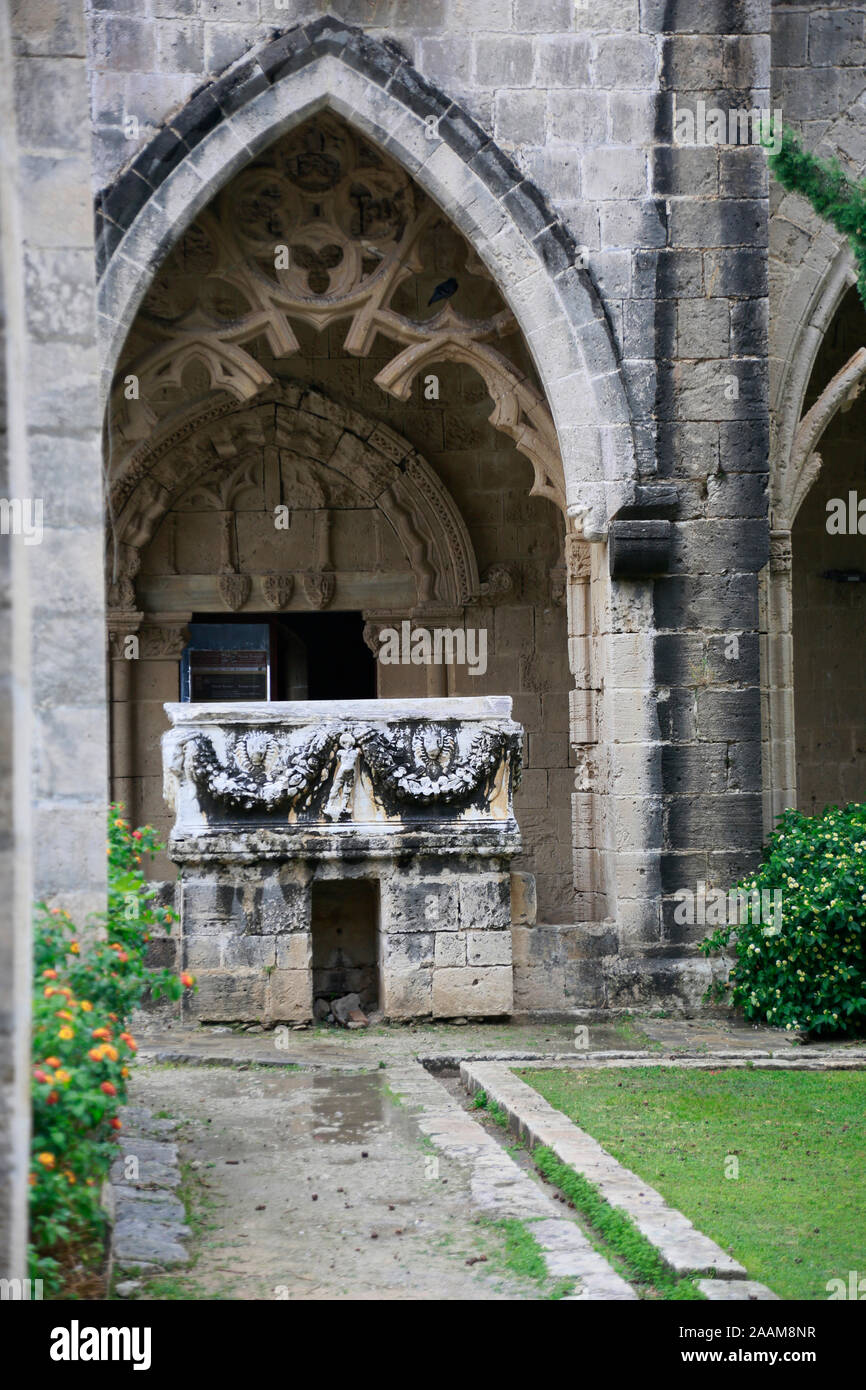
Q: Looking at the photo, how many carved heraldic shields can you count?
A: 3